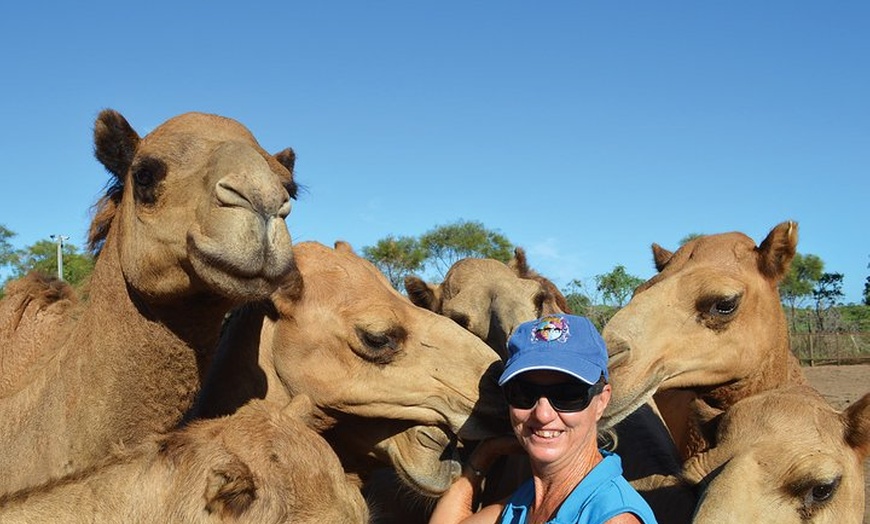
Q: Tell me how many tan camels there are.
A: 7